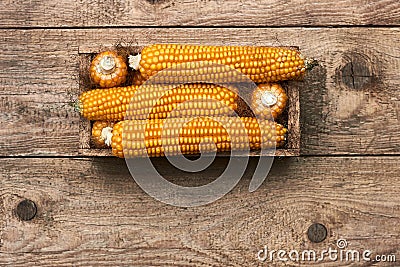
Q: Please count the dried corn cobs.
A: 6